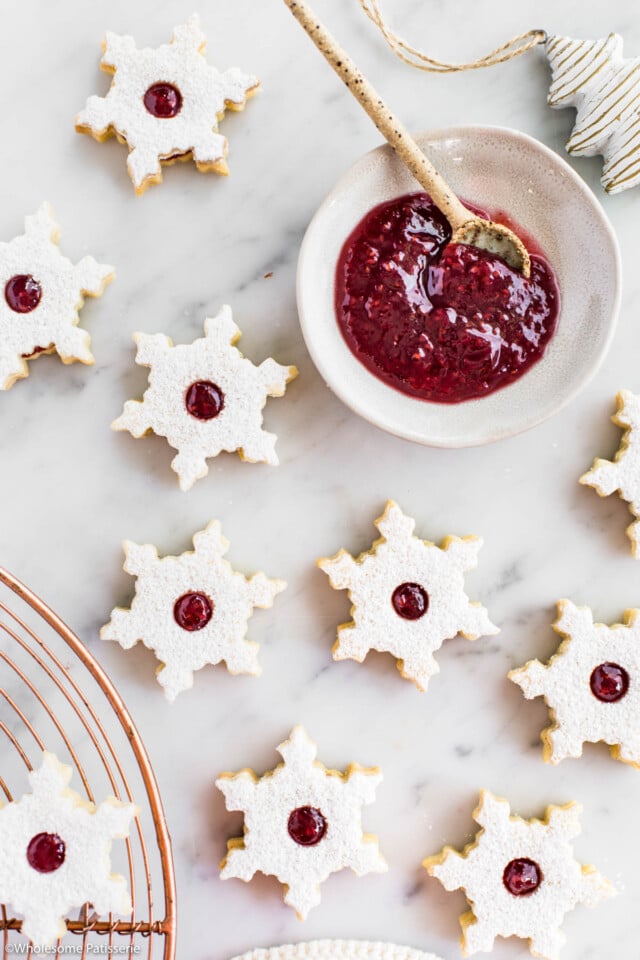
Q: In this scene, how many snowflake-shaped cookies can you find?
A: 10